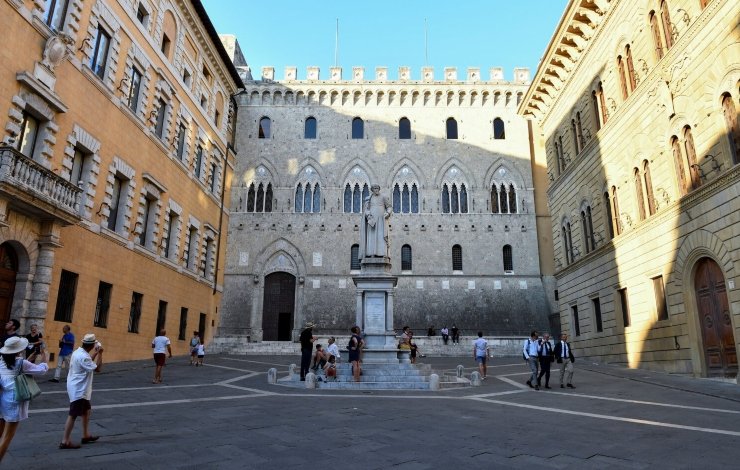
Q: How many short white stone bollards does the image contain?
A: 6